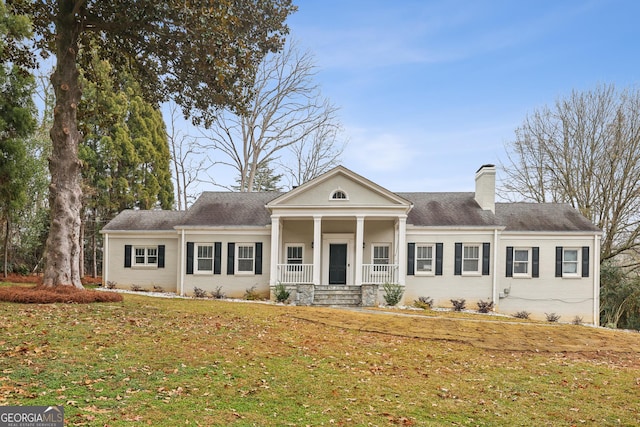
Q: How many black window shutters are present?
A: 14